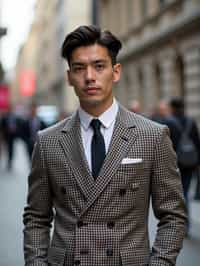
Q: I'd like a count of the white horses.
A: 0